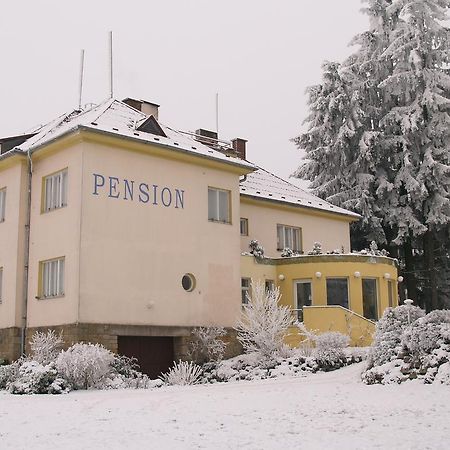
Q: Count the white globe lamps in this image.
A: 5